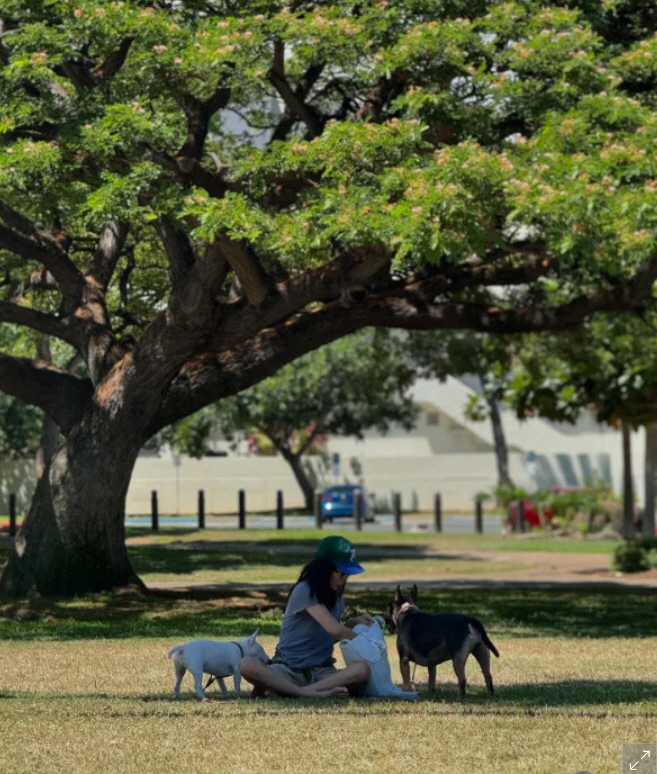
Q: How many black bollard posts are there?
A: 11